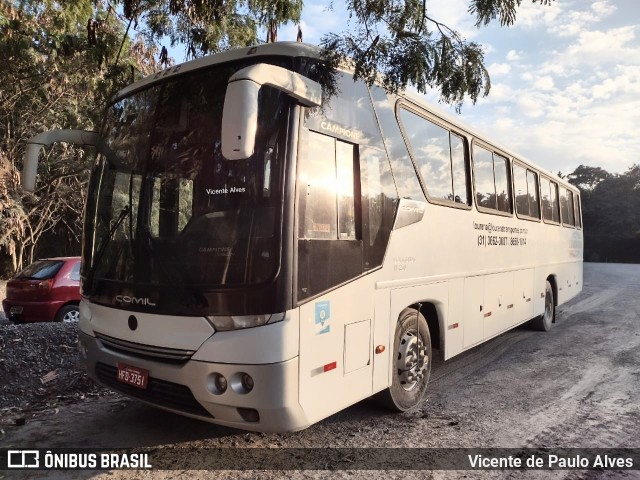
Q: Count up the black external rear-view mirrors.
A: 0